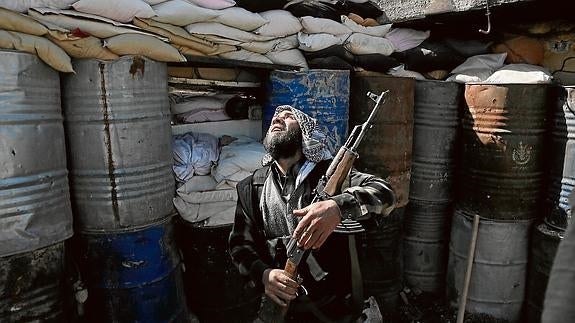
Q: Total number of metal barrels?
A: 14